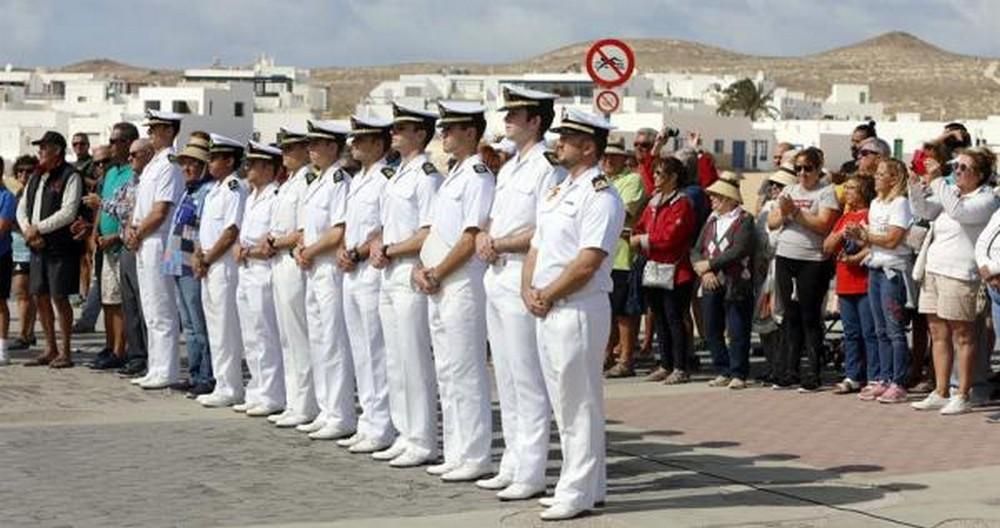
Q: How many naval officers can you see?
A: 10